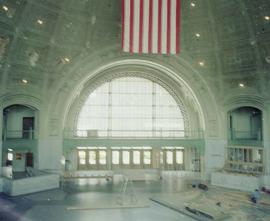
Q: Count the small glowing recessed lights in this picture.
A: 9